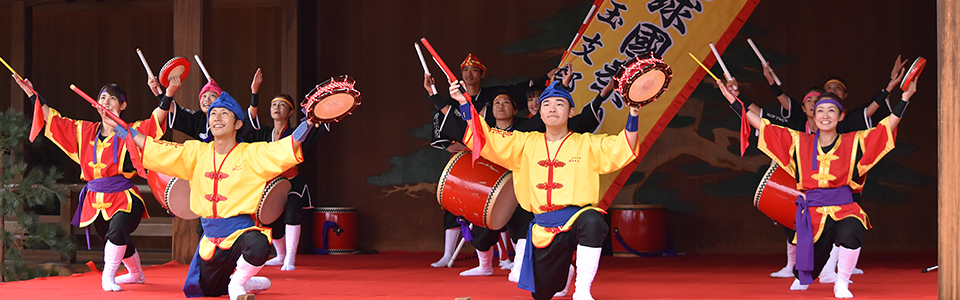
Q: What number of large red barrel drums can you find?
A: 6